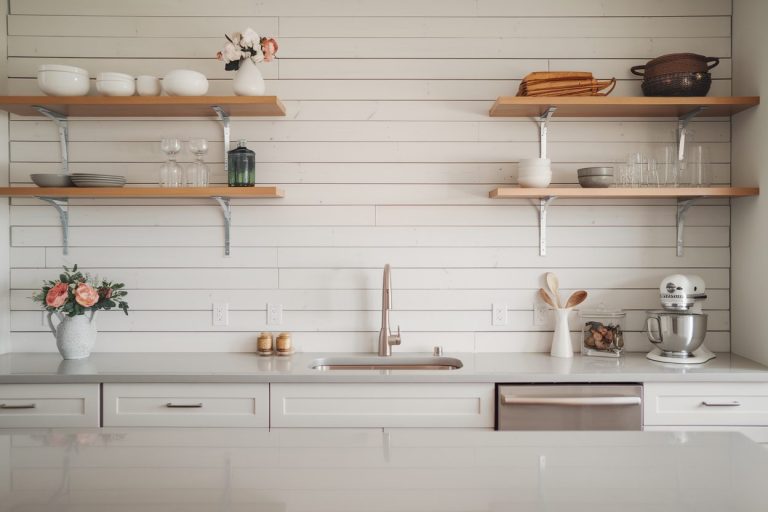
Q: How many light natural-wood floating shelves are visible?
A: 4